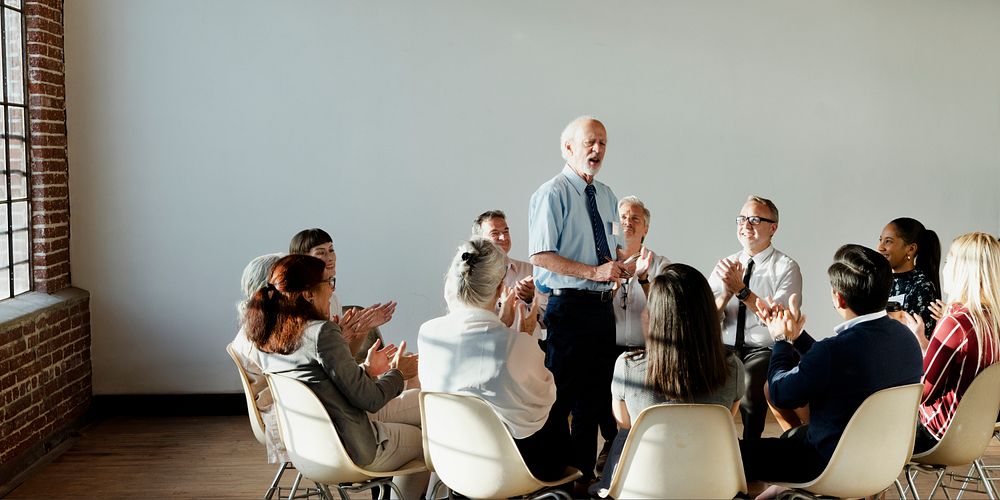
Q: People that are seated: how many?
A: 11